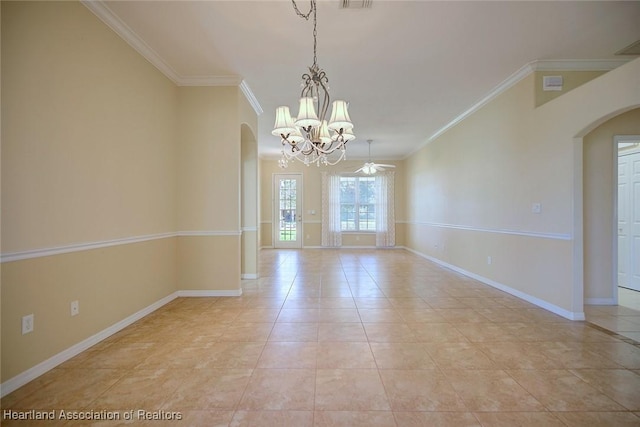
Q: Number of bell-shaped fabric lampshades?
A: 6